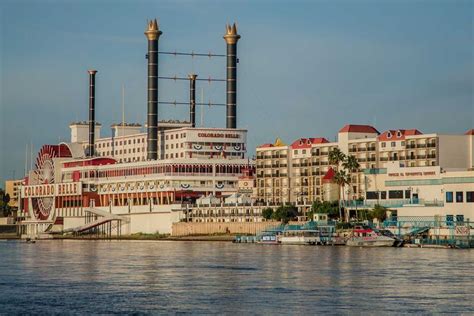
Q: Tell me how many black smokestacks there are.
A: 4